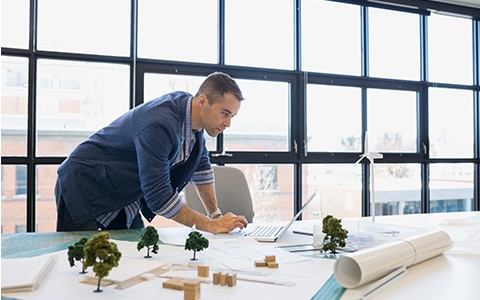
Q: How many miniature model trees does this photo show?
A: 5